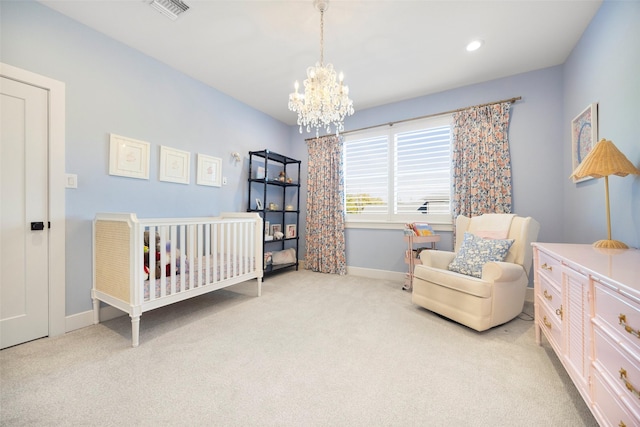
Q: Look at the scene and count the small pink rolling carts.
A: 1